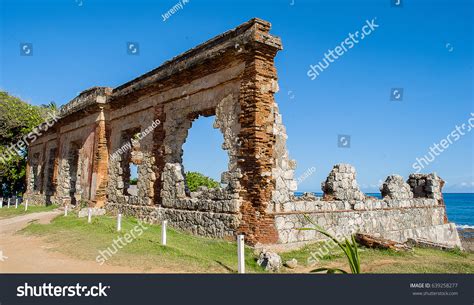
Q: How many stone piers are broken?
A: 3